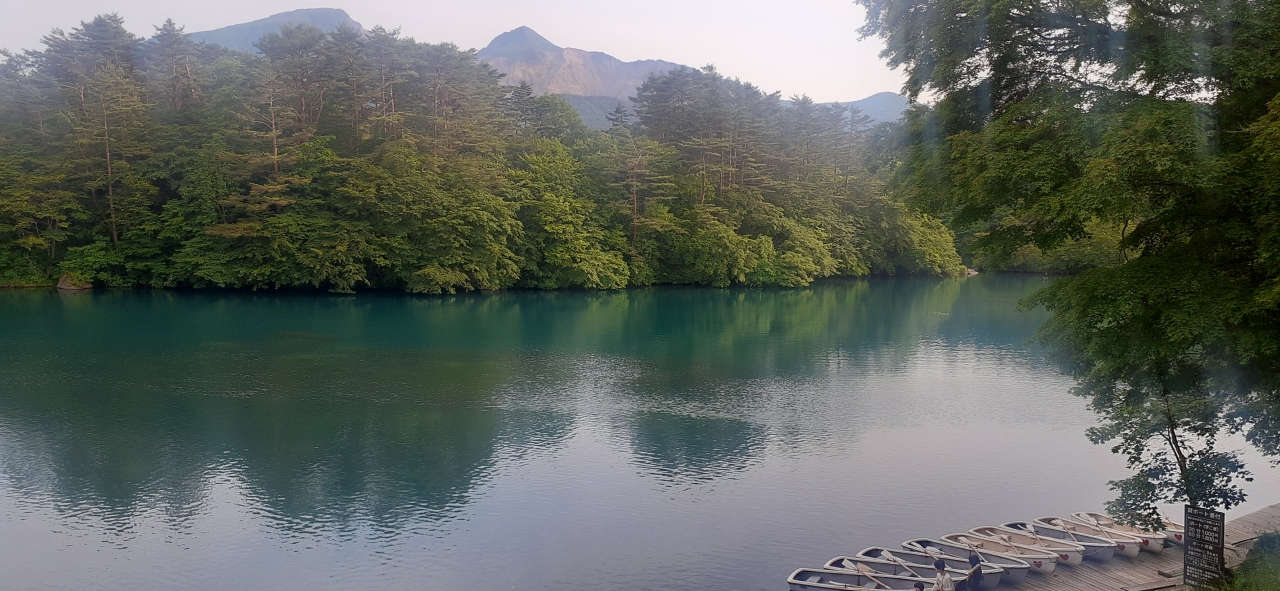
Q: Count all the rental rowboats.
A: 10